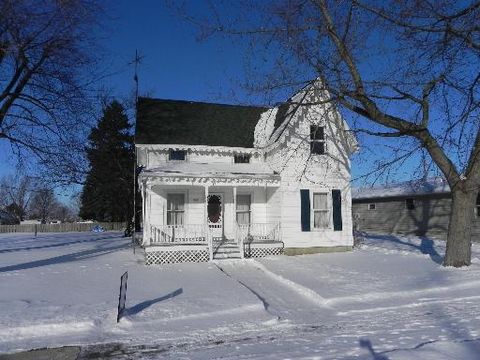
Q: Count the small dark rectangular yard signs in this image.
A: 1